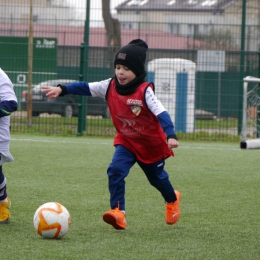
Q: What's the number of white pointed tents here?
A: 0